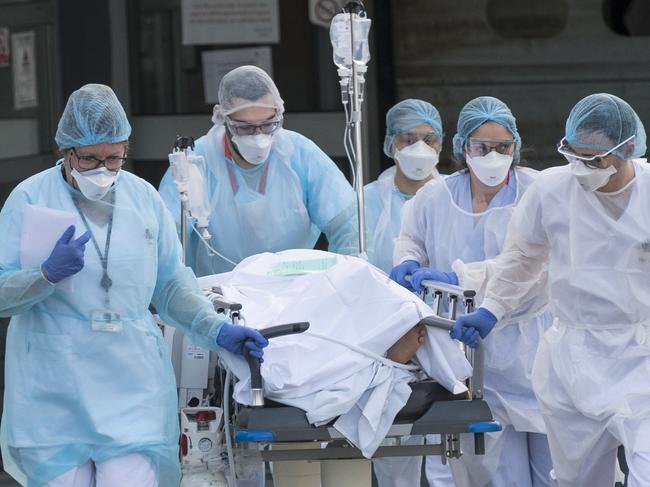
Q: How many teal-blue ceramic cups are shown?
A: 0